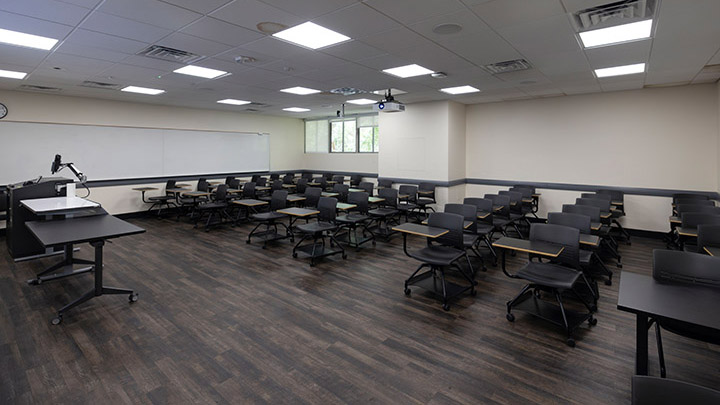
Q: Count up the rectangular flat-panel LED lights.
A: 13